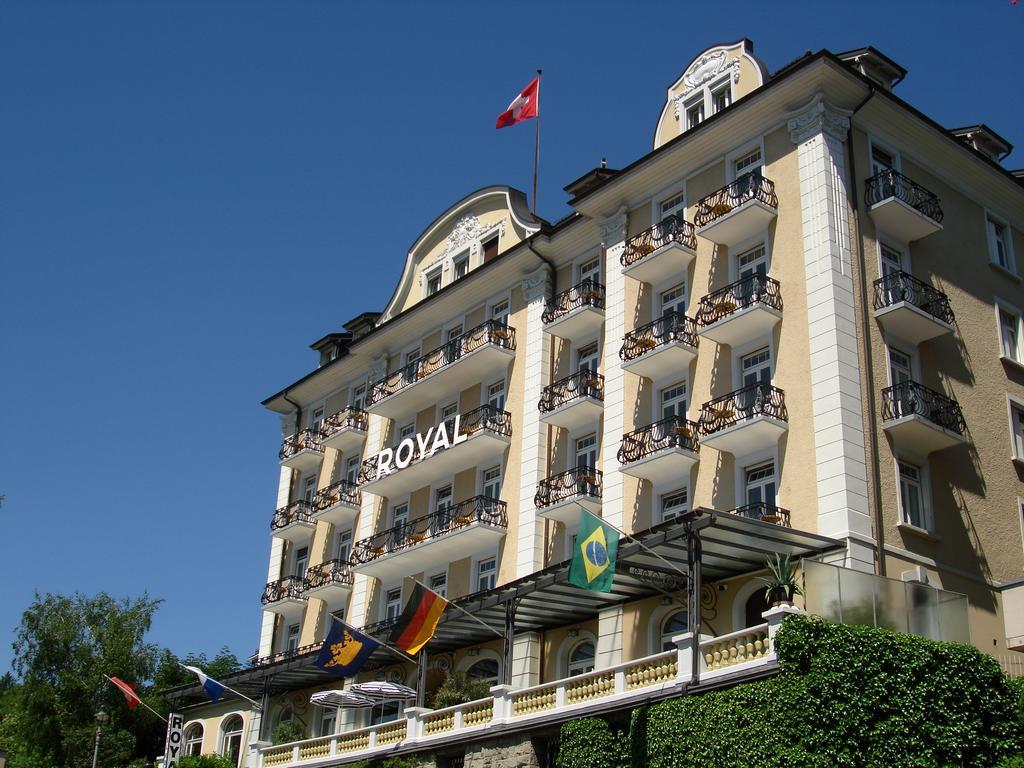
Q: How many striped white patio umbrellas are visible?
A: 2